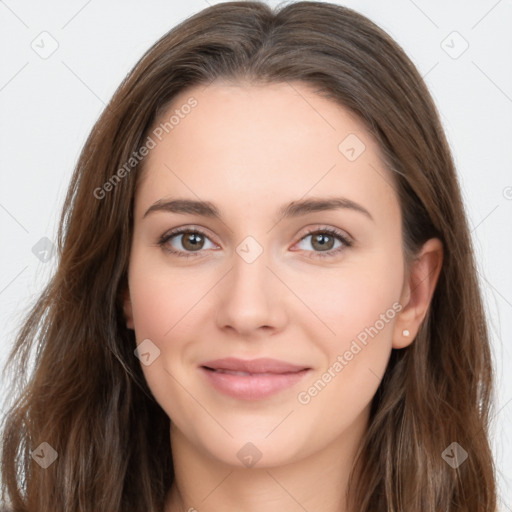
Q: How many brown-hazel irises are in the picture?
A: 2